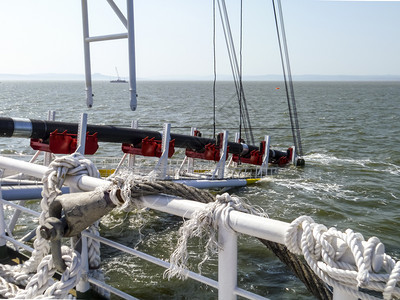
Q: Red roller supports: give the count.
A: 5